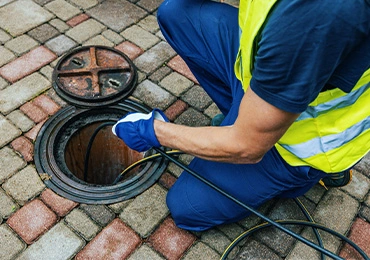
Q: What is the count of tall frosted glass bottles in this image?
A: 0